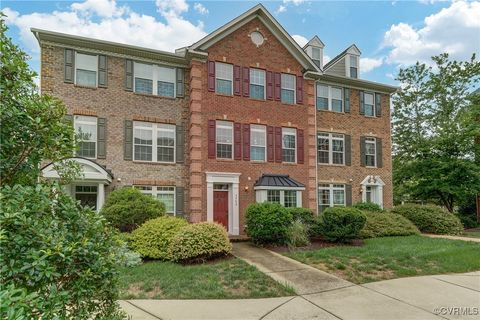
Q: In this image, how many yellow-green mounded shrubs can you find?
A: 2